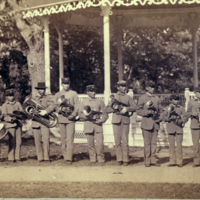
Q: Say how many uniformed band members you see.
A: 8